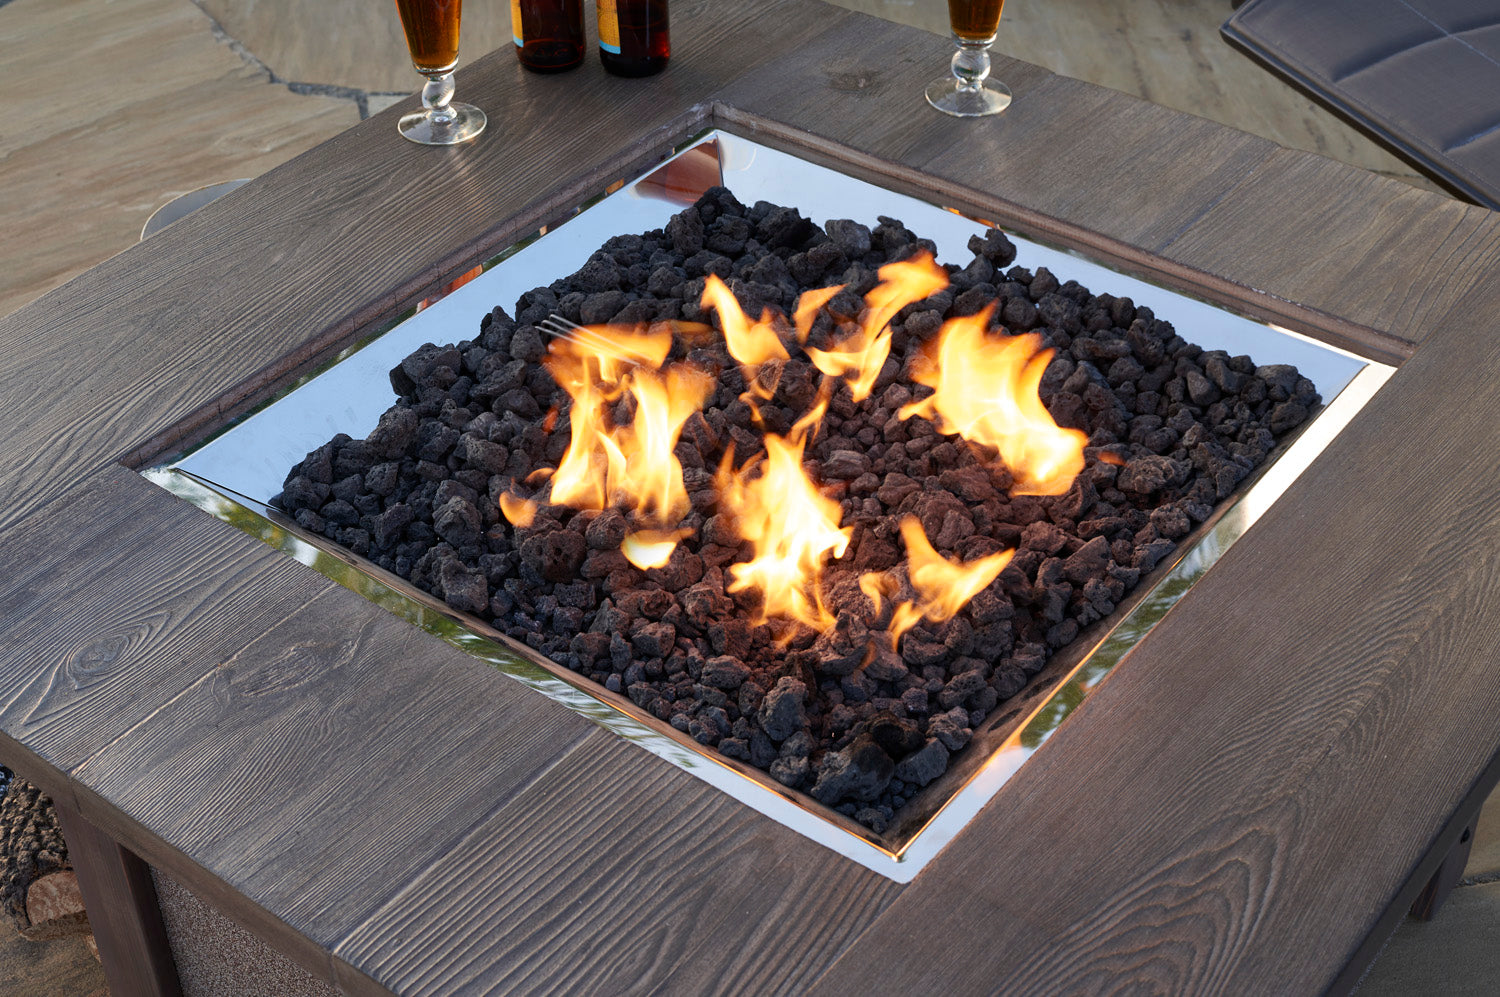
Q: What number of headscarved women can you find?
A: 0